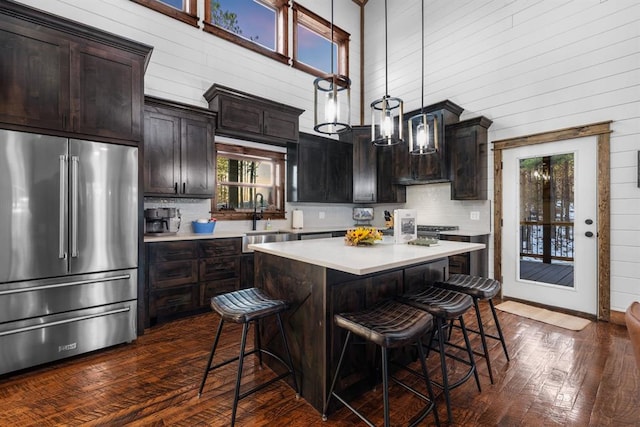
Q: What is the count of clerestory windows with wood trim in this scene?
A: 3